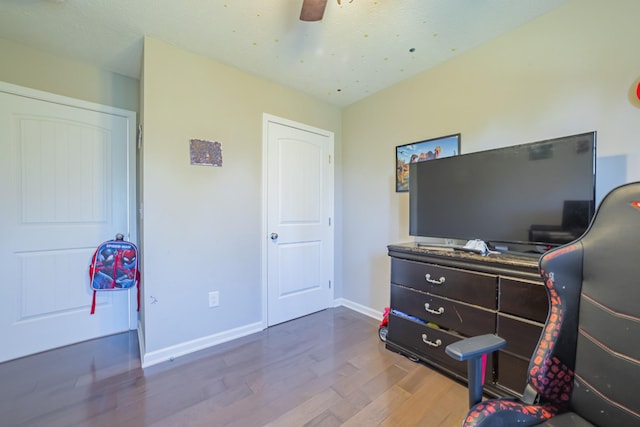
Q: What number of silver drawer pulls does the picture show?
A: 3